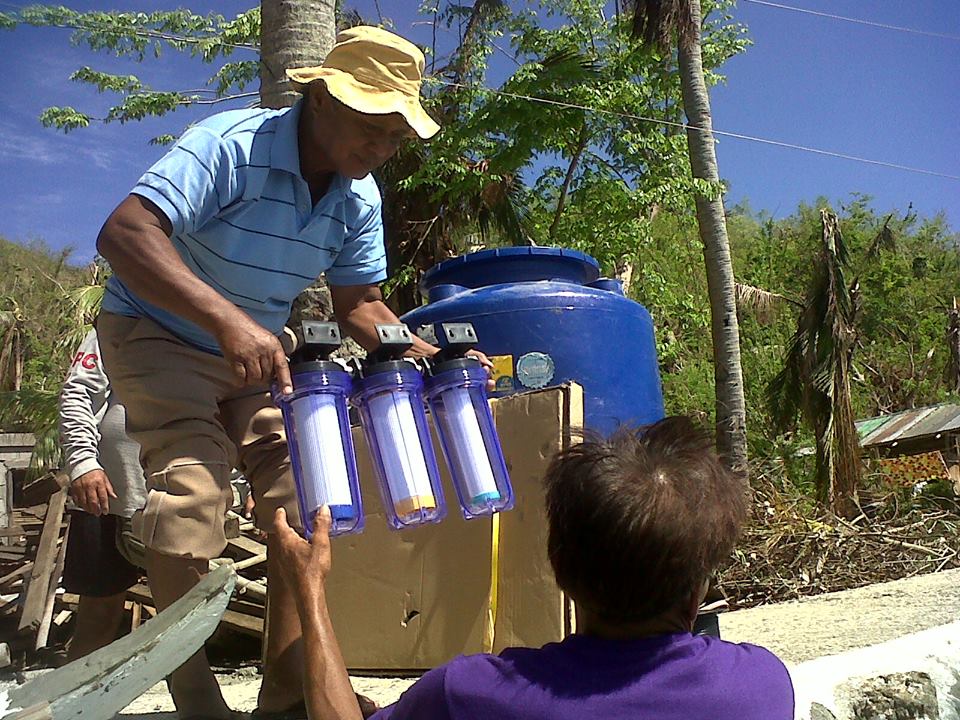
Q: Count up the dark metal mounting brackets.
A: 3